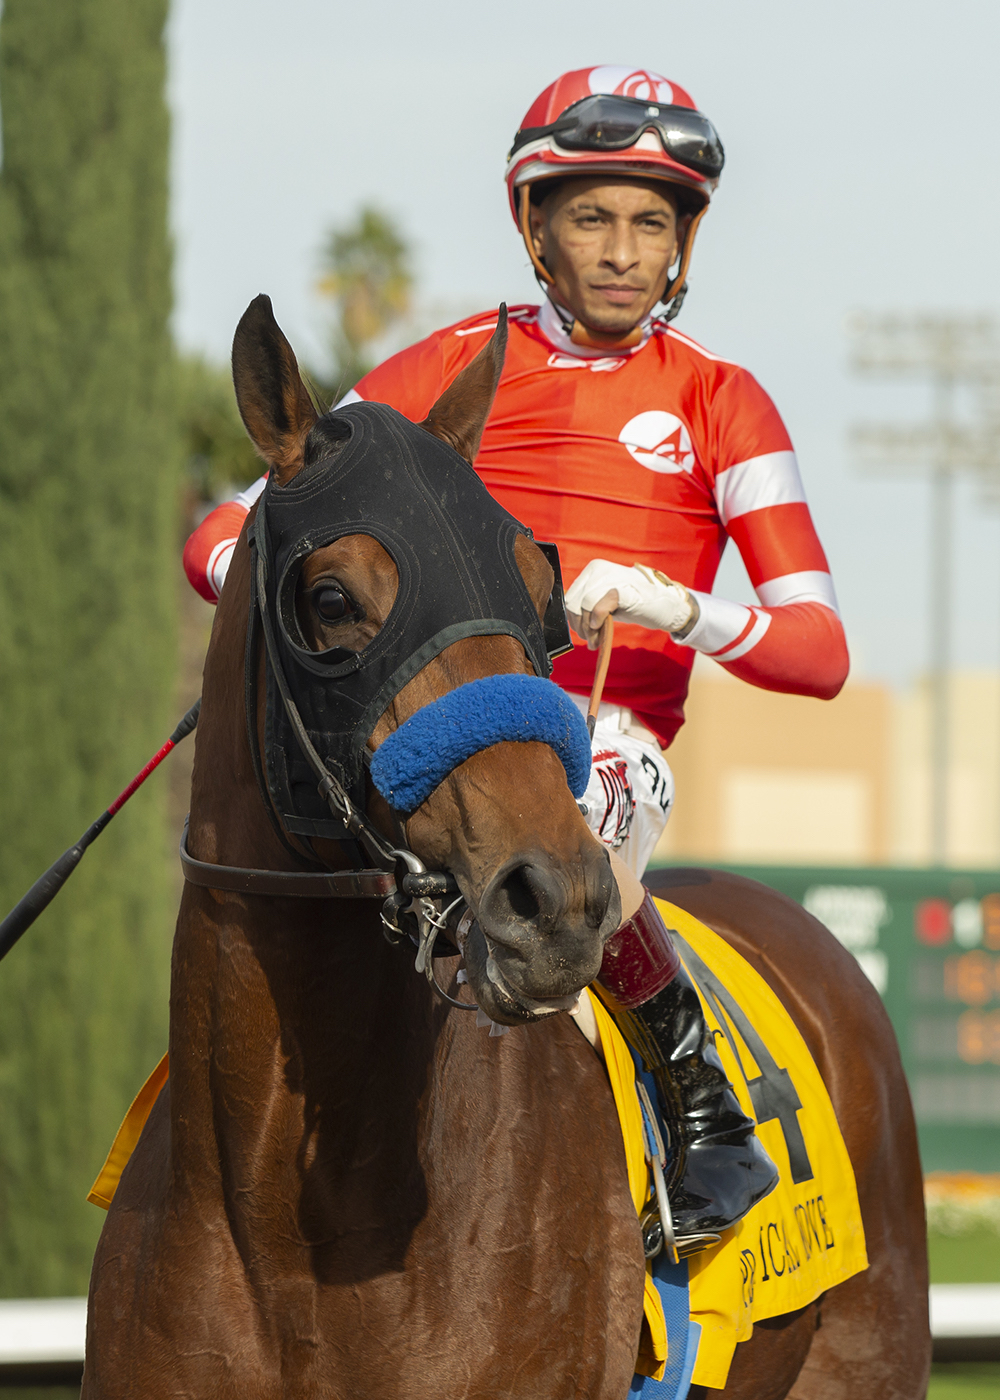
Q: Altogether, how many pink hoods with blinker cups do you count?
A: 0